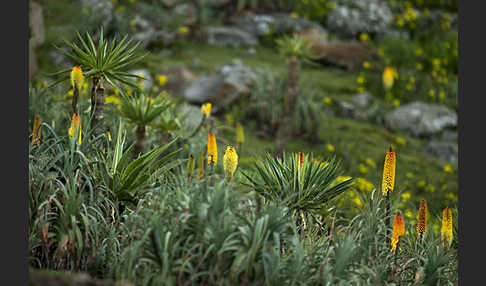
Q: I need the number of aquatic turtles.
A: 0